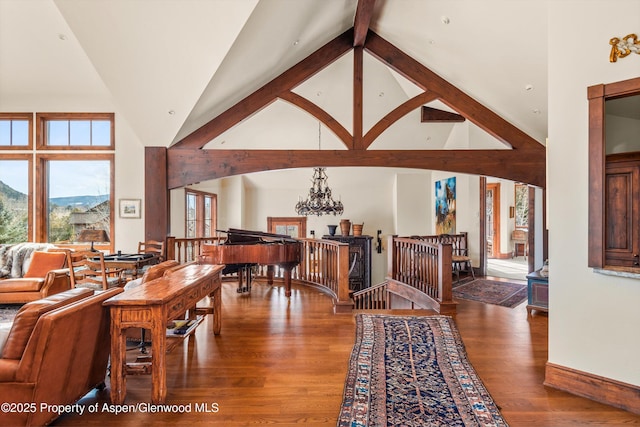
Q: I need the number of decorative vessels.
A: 3